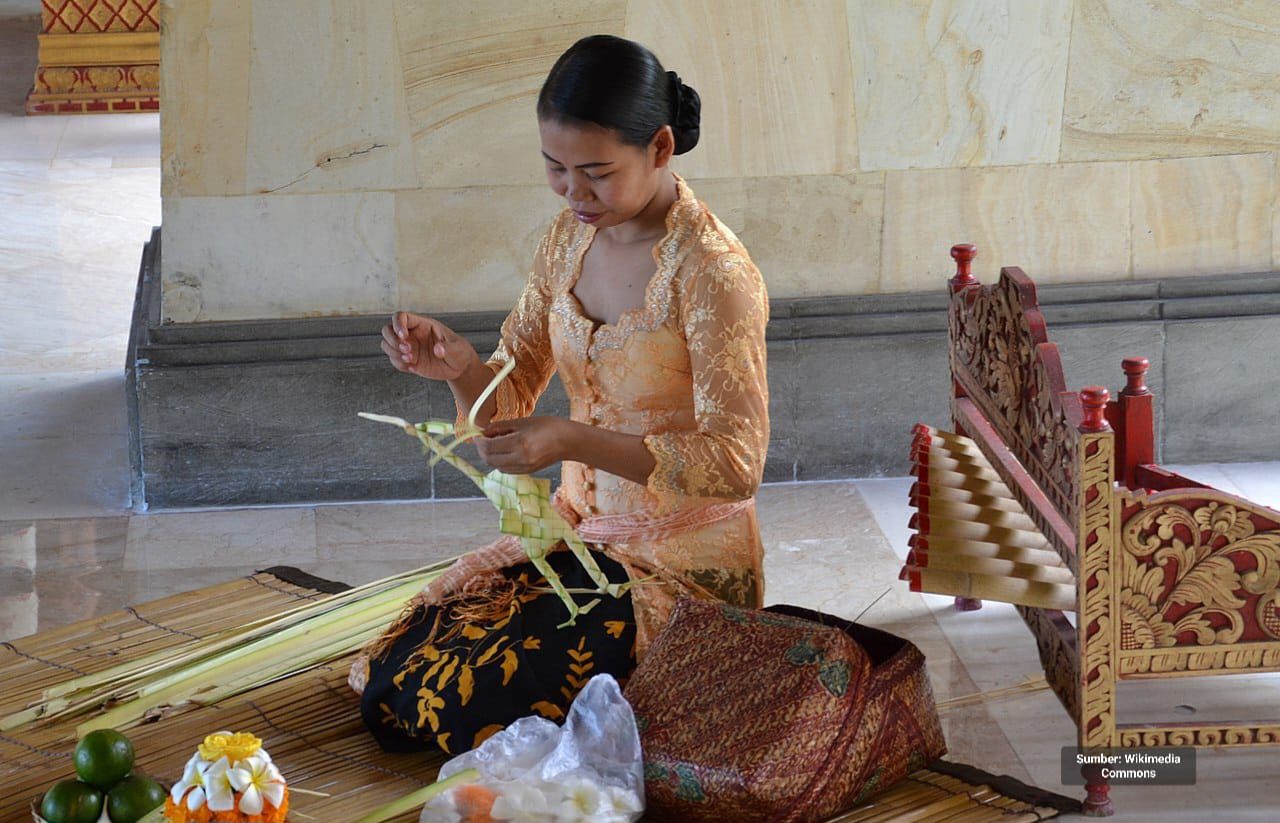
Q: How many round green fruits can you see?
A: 3